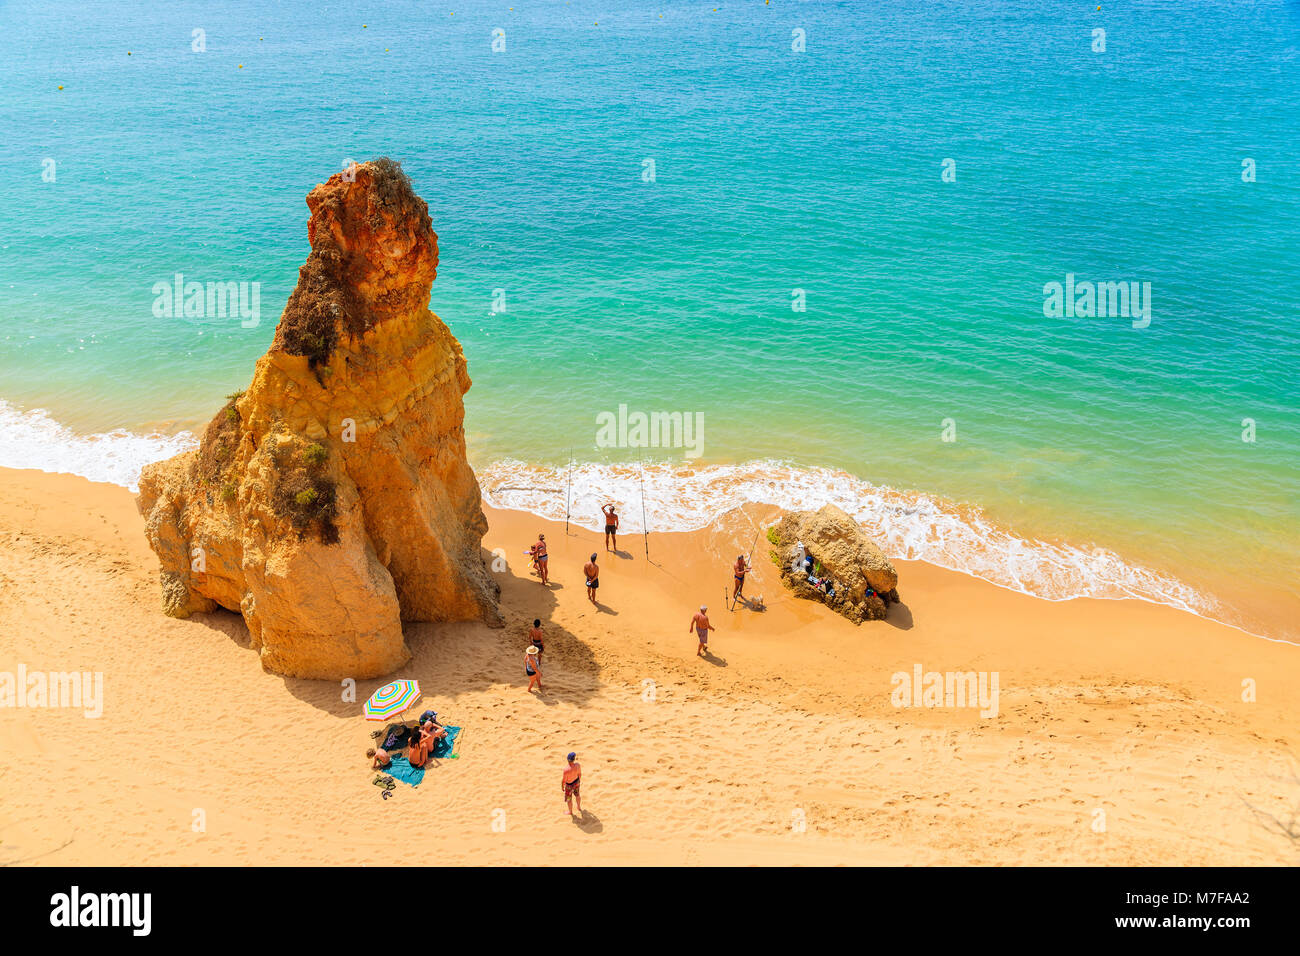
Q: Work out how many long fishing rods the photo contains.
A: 3